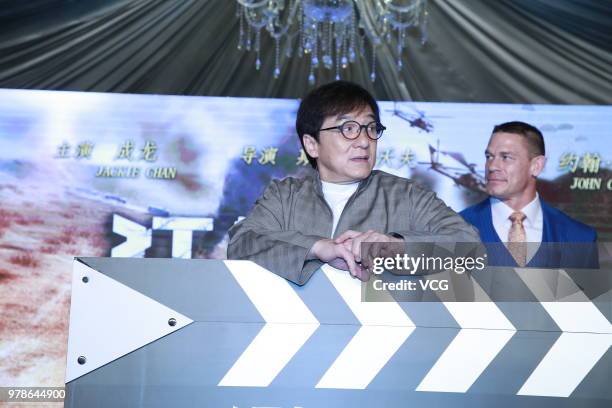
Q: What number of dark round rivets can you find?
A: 3